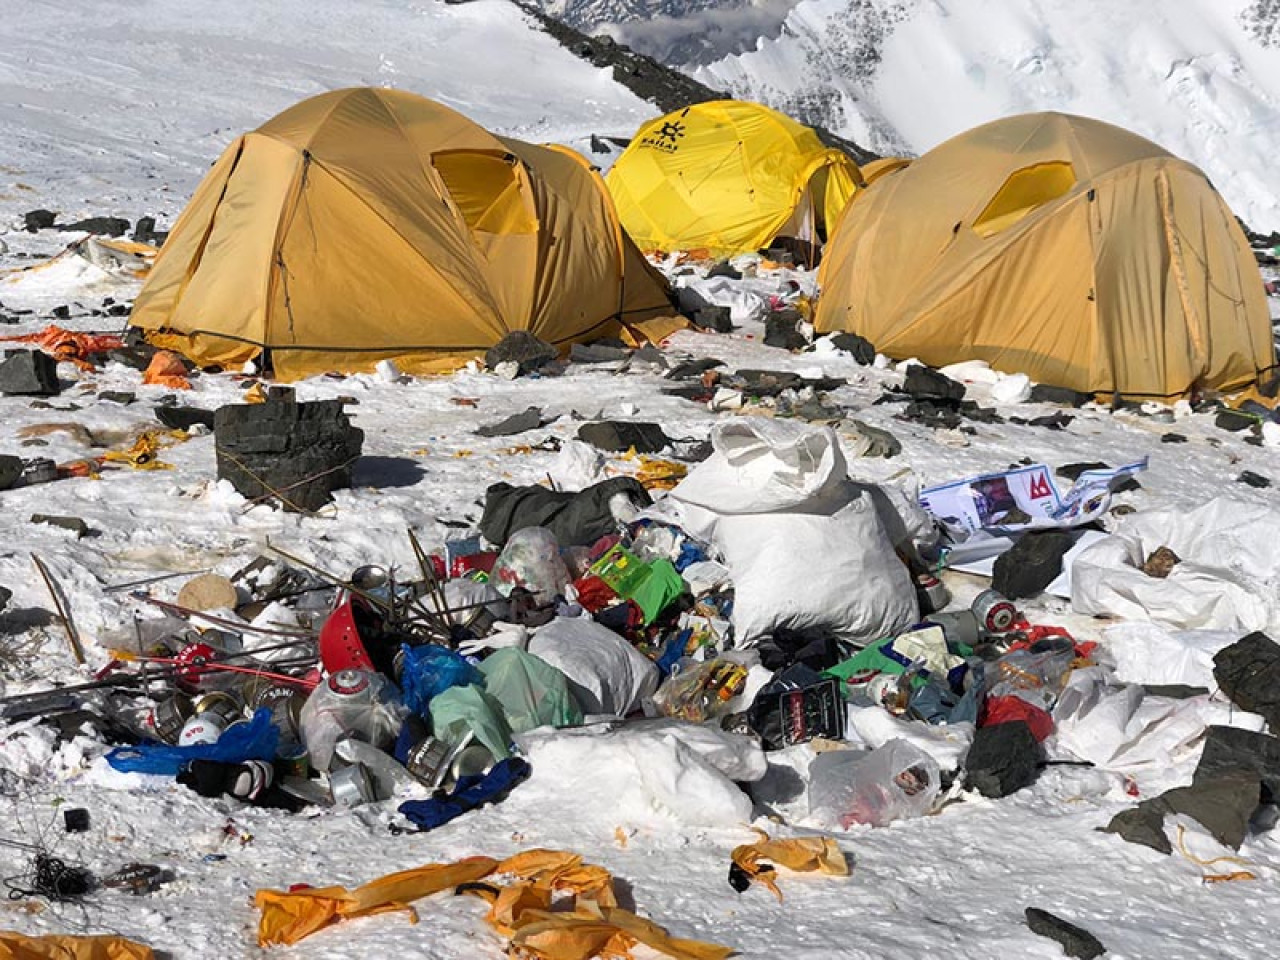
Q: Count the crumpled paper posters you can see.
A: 1